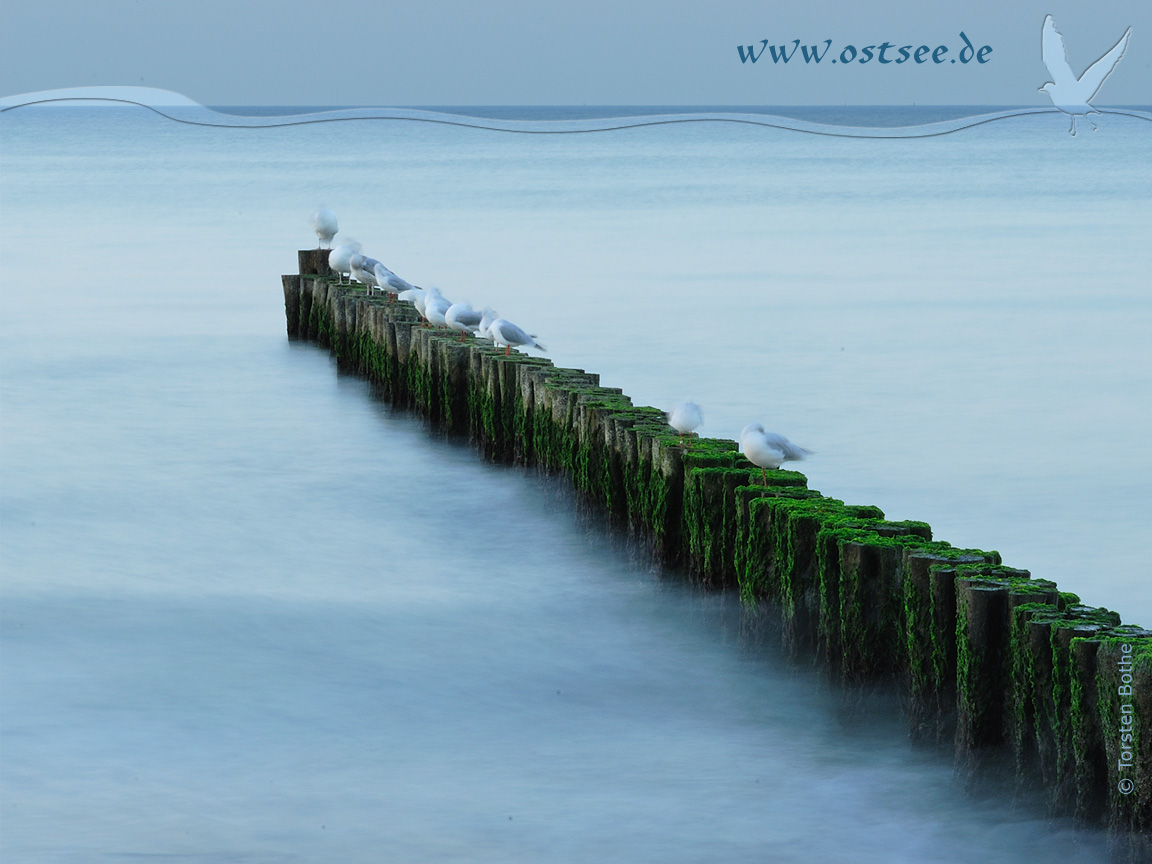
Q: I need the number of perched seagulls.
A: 11